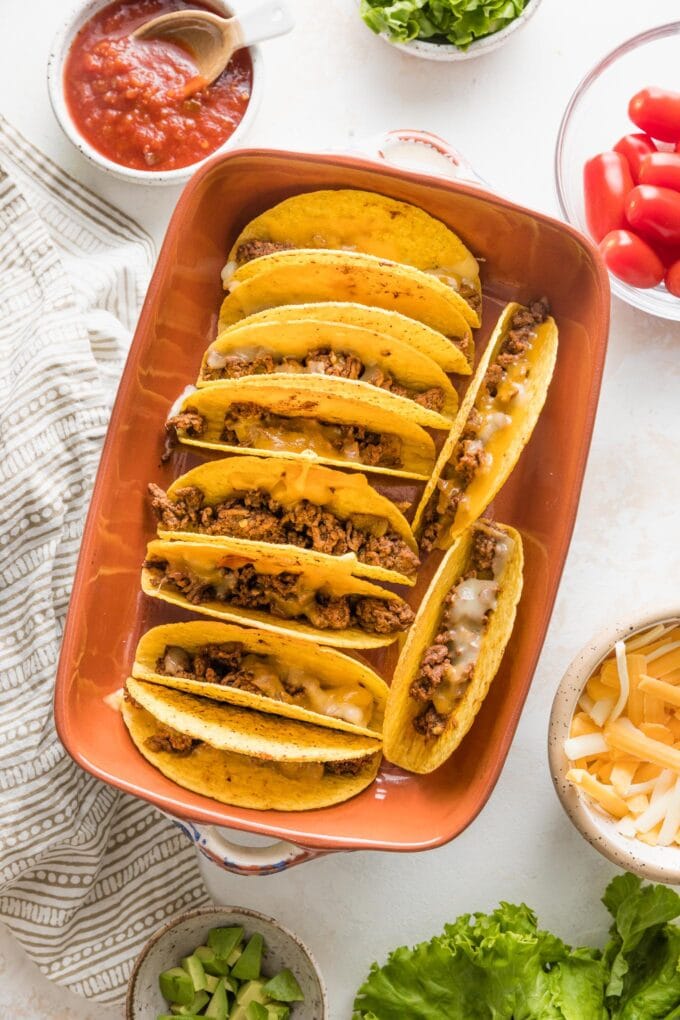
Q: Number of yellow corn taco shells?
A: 10